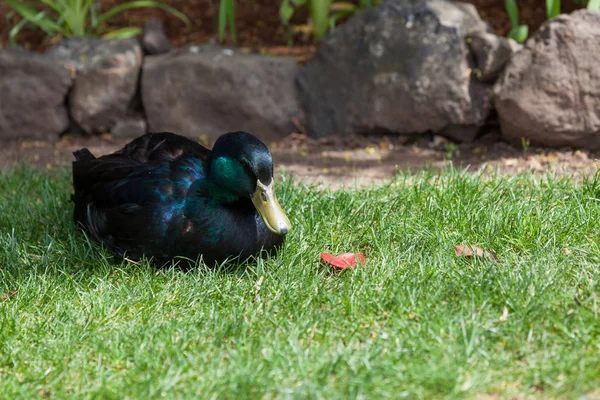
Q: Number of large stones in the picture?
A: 5